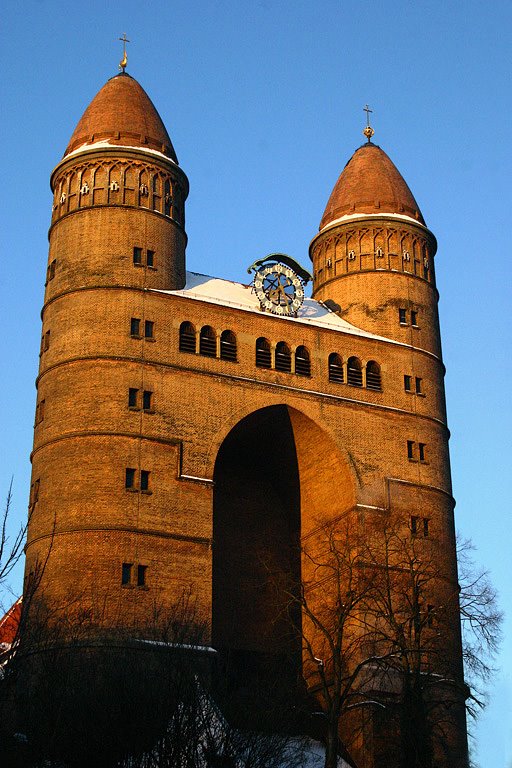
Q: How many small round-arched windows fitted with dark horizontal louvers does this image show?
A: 9